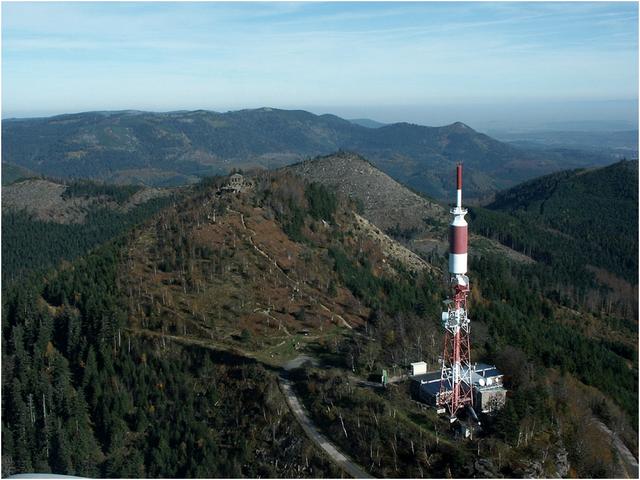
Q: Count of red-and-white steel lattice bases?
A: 1